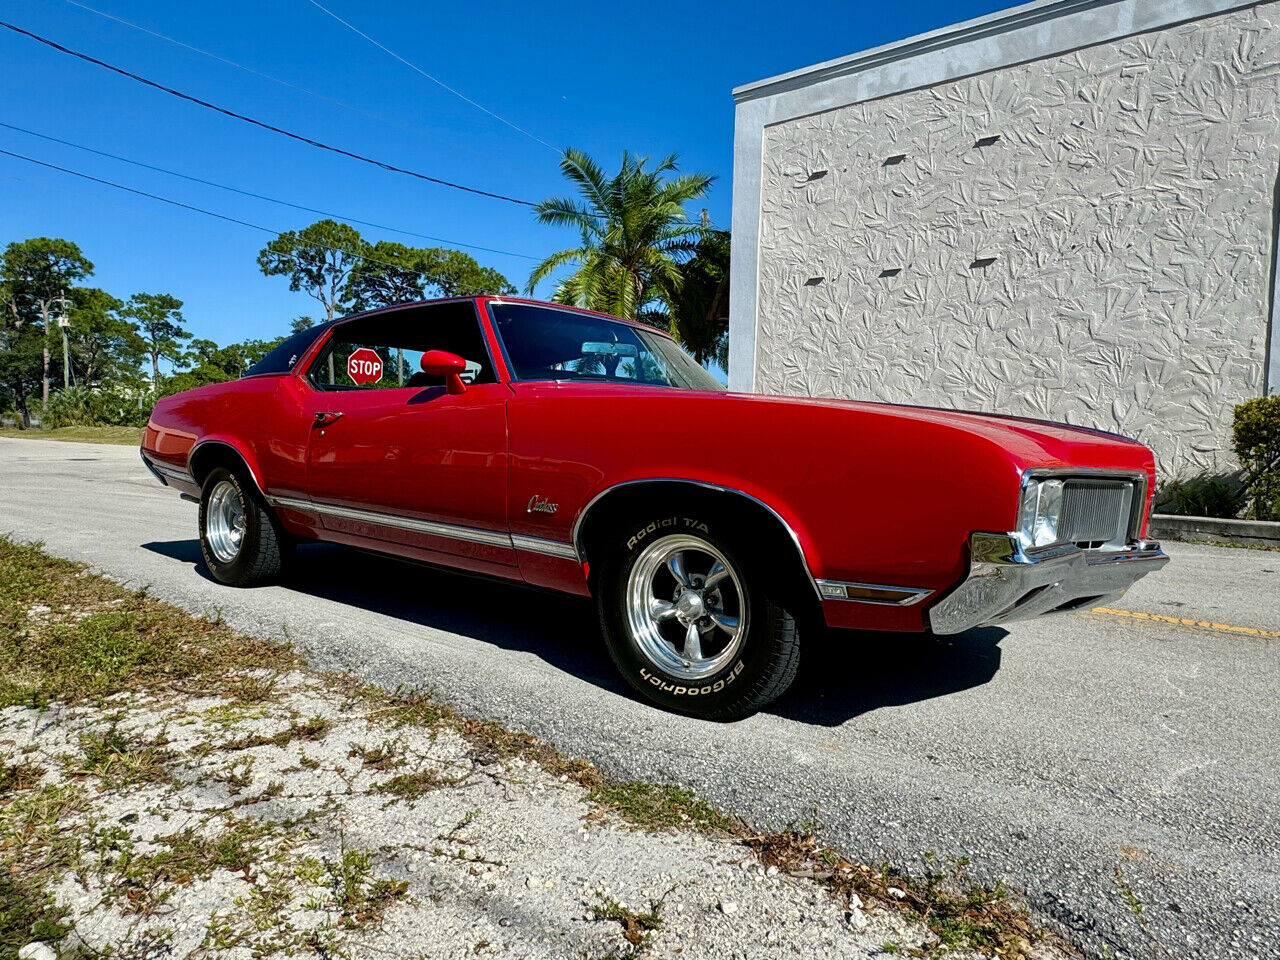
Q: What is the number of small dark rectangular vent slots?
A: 6